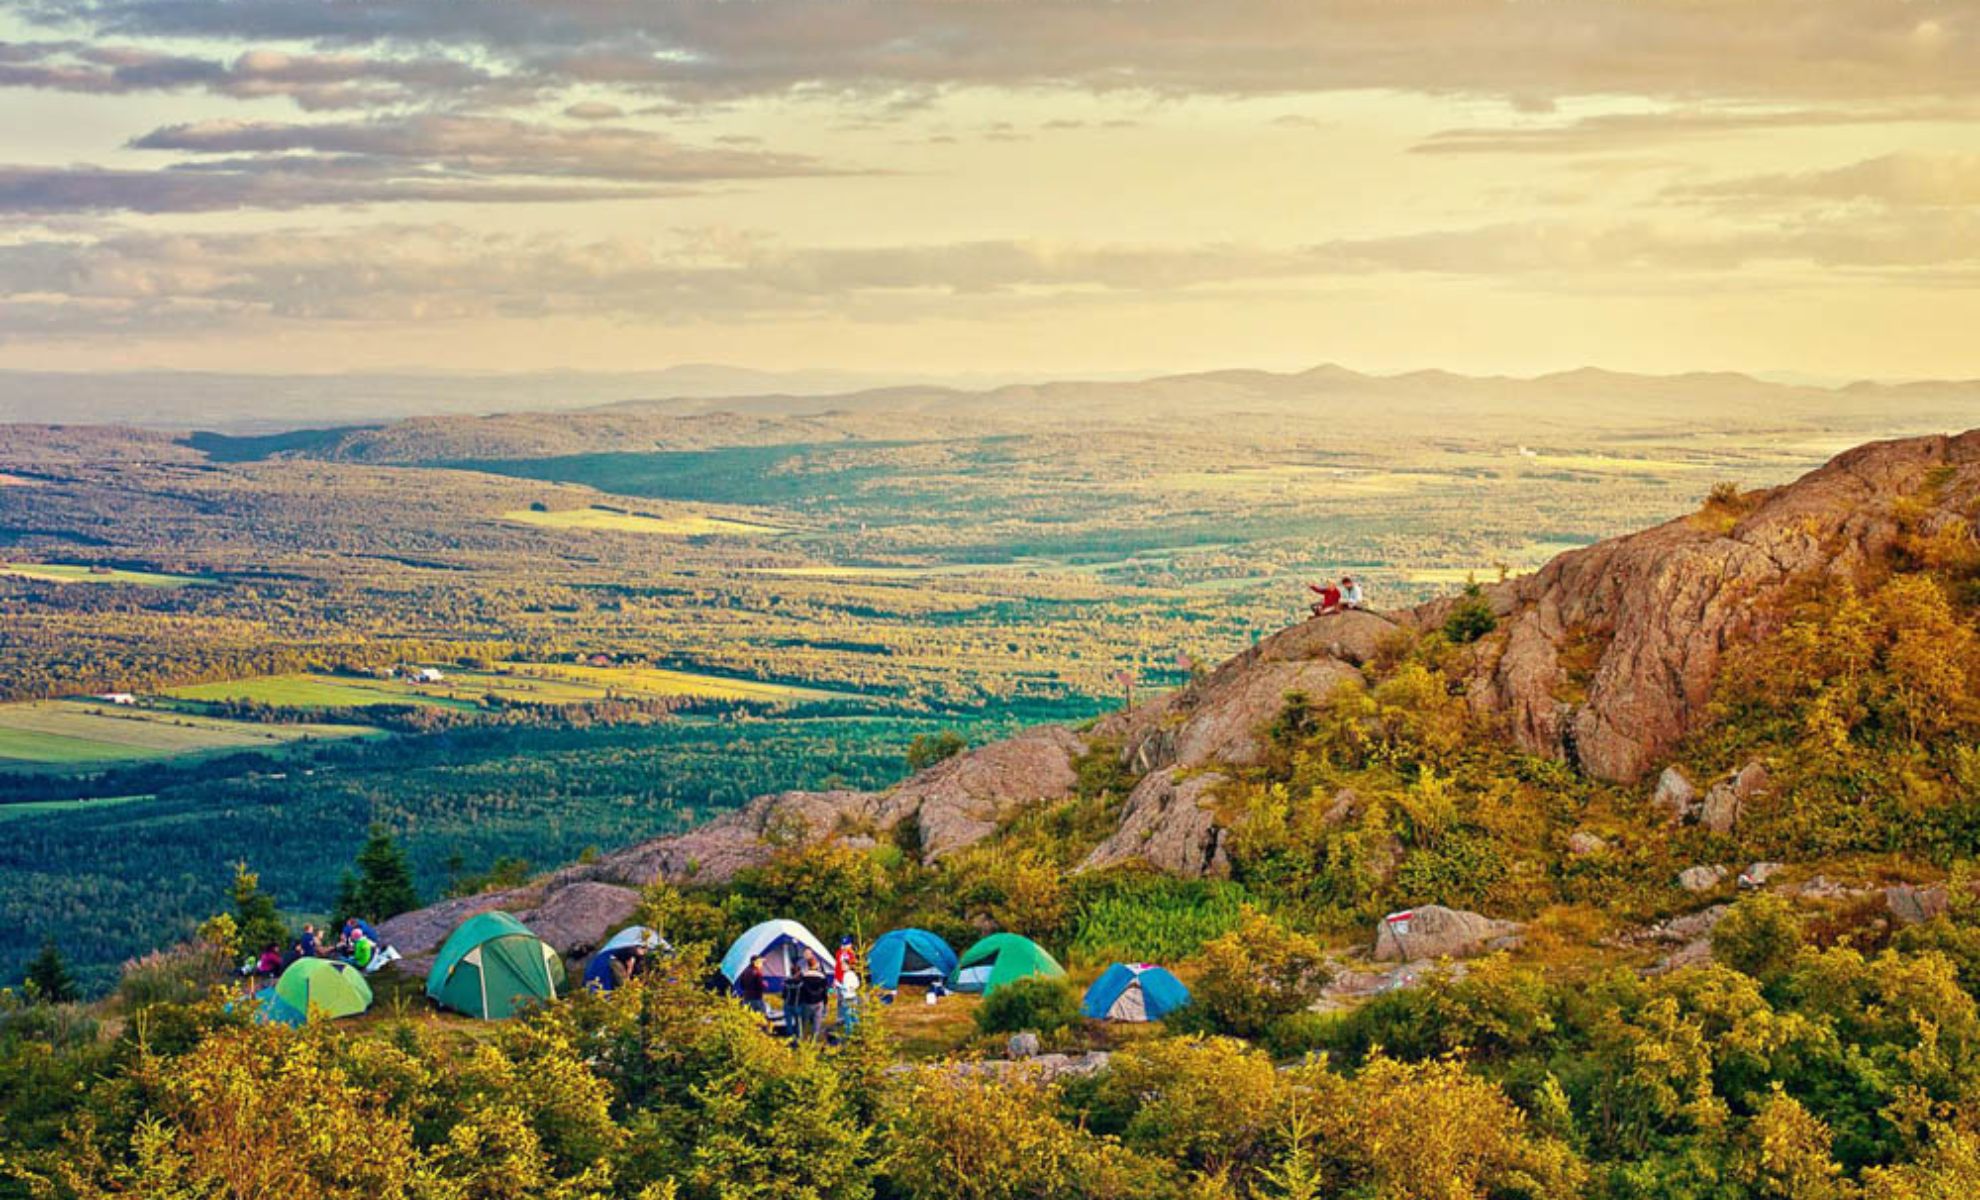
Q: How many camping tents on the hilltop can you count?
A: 7